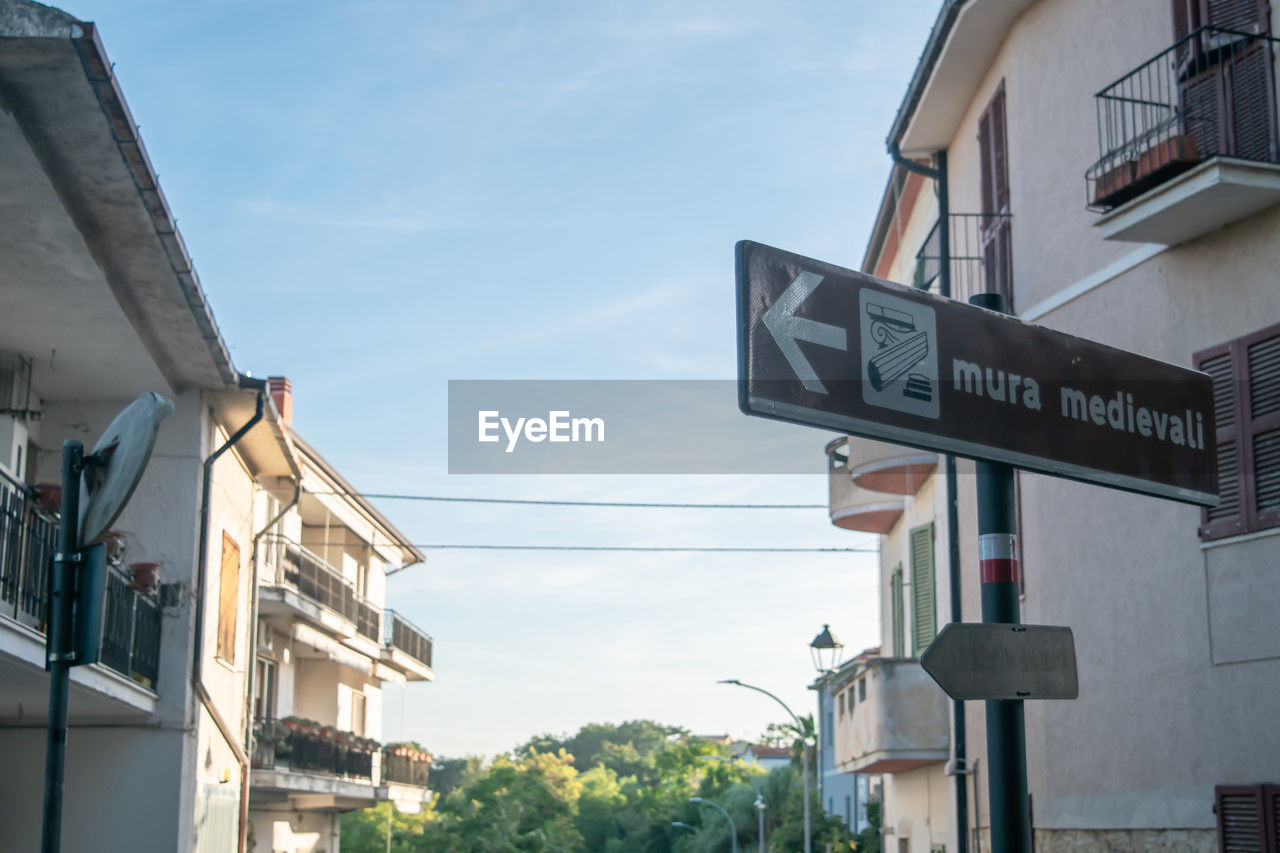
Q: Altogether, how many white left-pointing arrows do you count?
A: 1